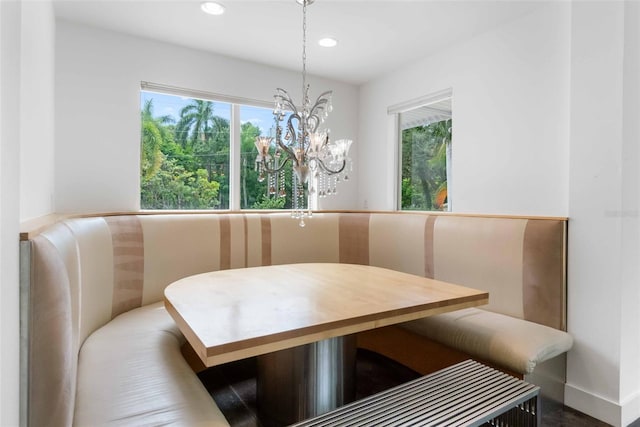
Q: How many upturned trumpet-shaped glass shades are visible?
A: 5